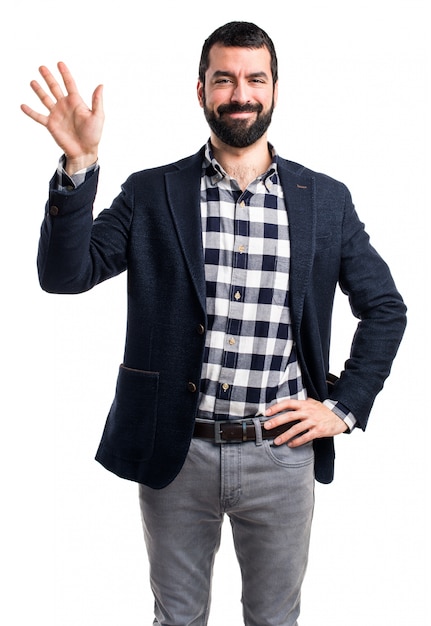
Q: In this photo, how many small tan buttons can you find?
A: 5